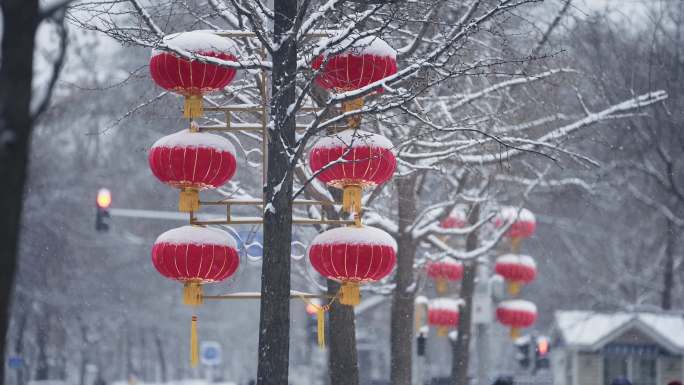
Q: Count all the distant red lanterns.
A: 6